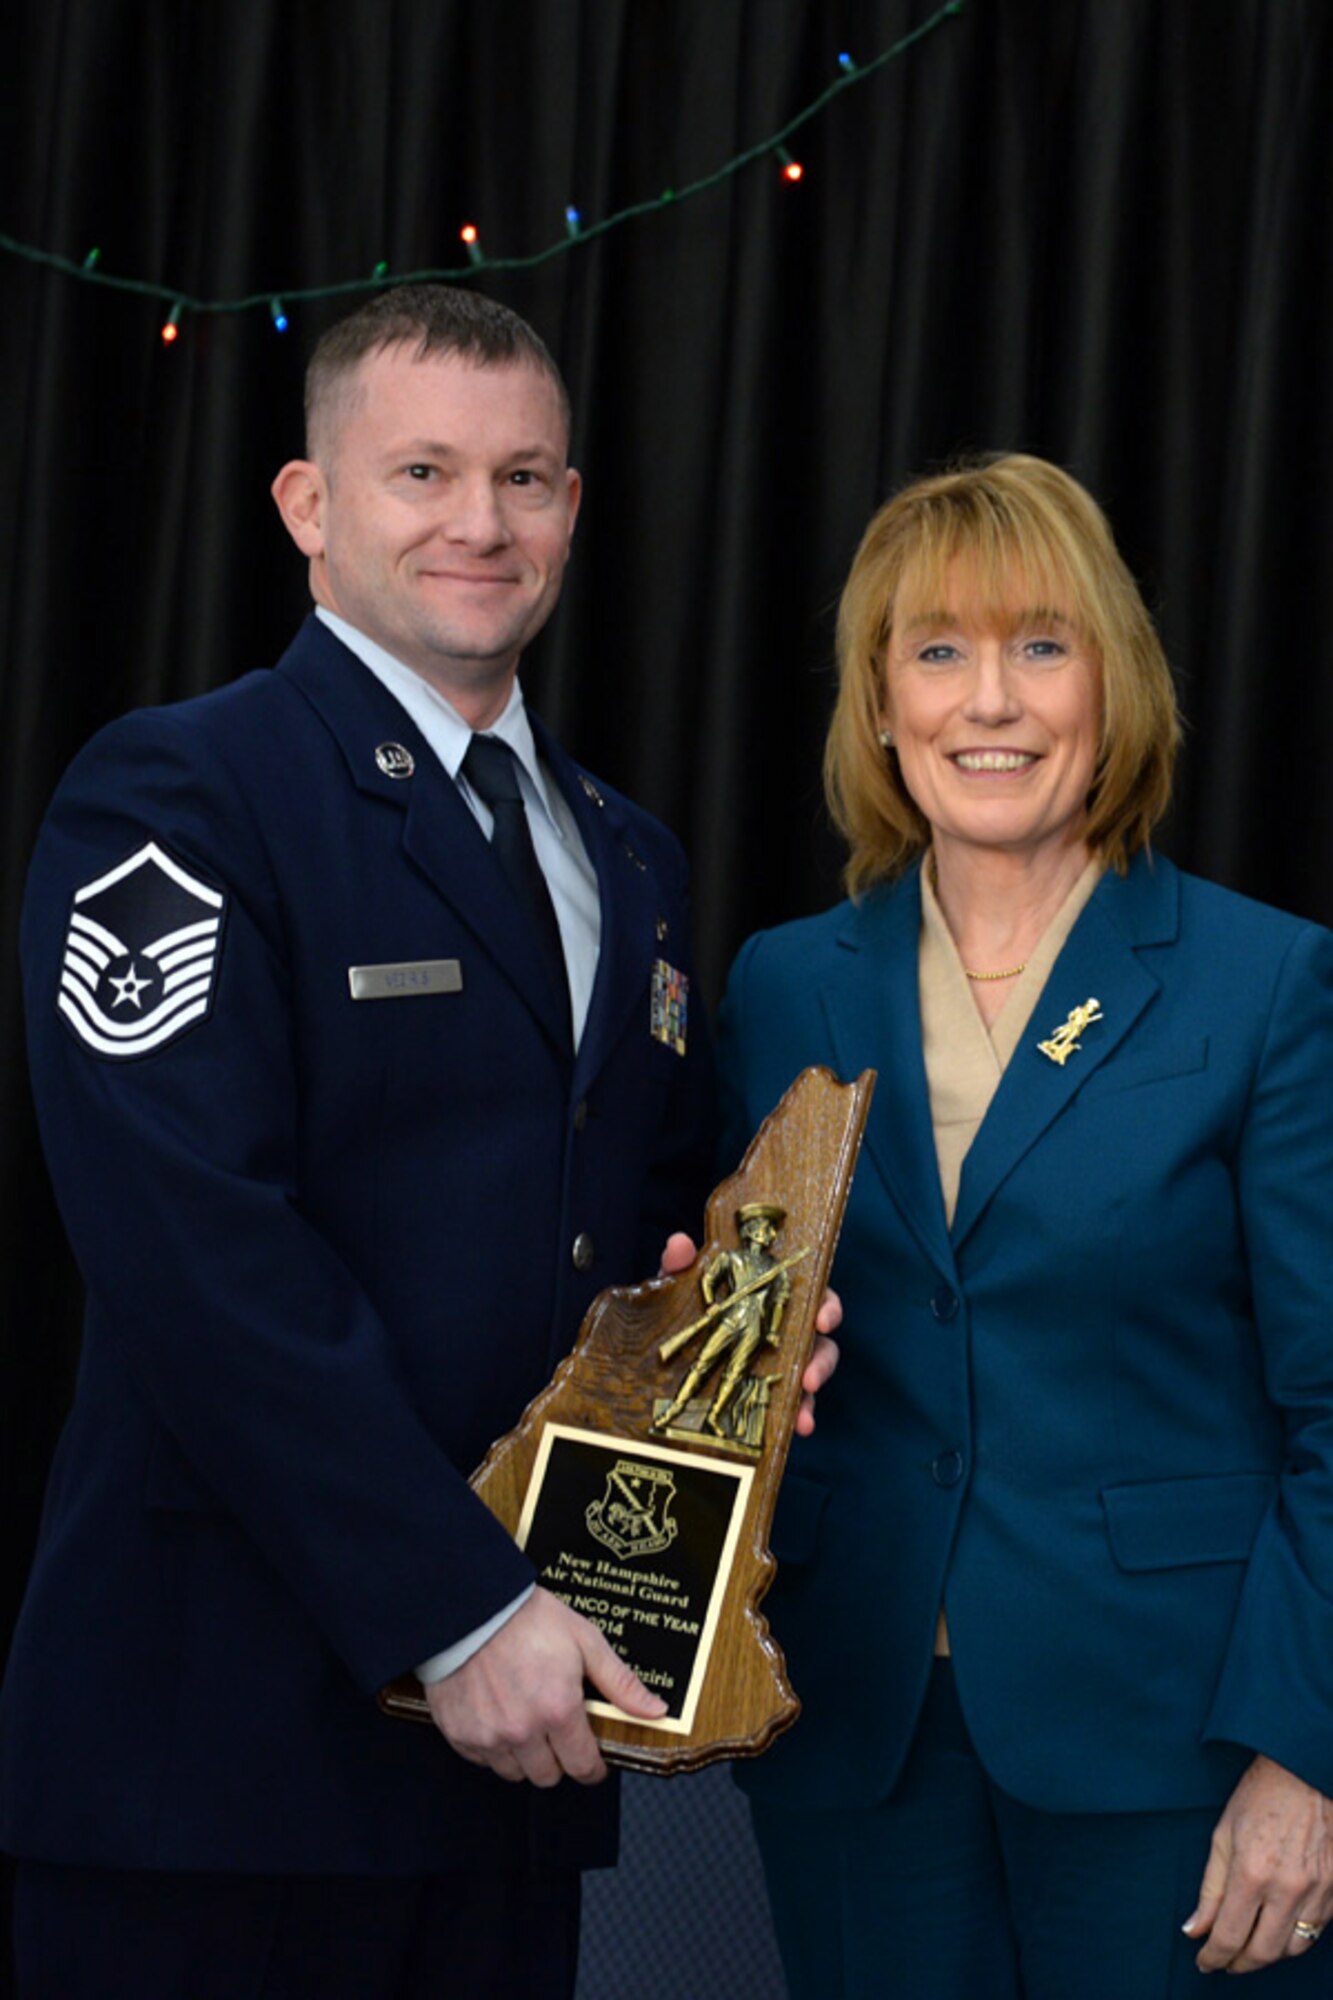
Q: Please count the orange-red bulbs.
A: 3